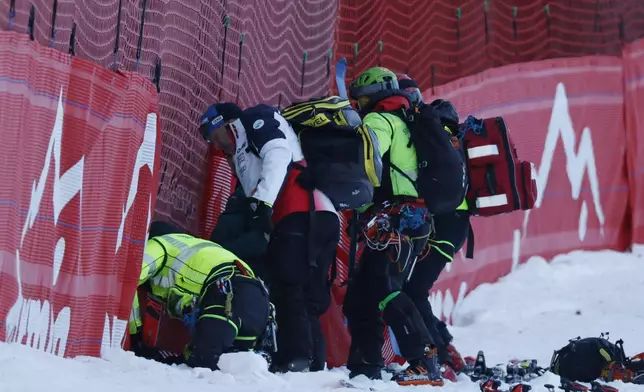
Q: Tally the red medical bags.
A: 1